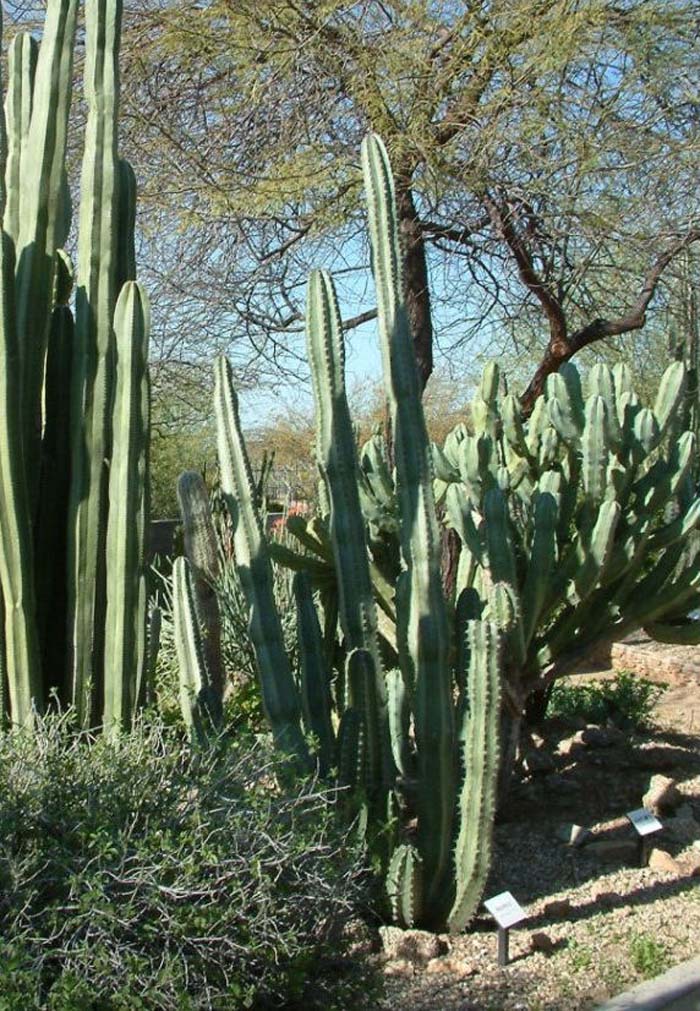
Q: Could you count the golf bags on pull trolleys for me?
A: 0